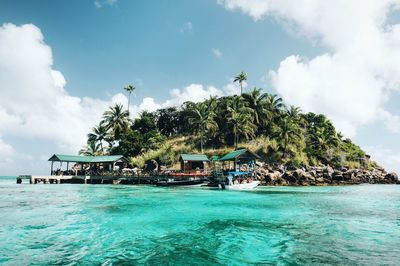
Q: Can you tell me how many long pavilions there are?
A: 1